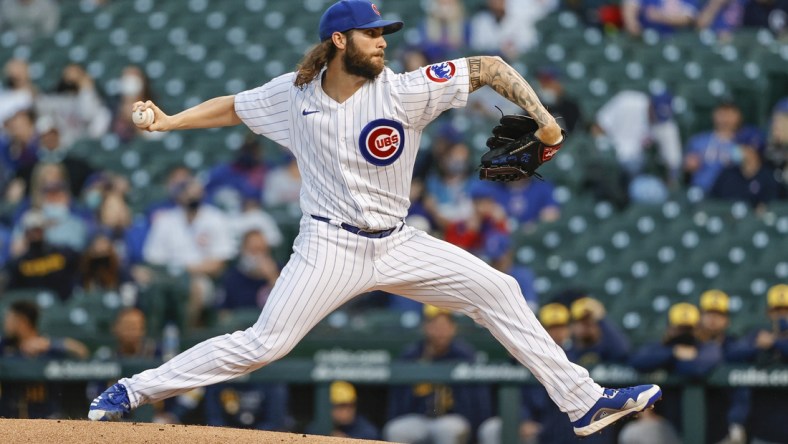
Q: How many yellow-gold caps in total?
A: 7